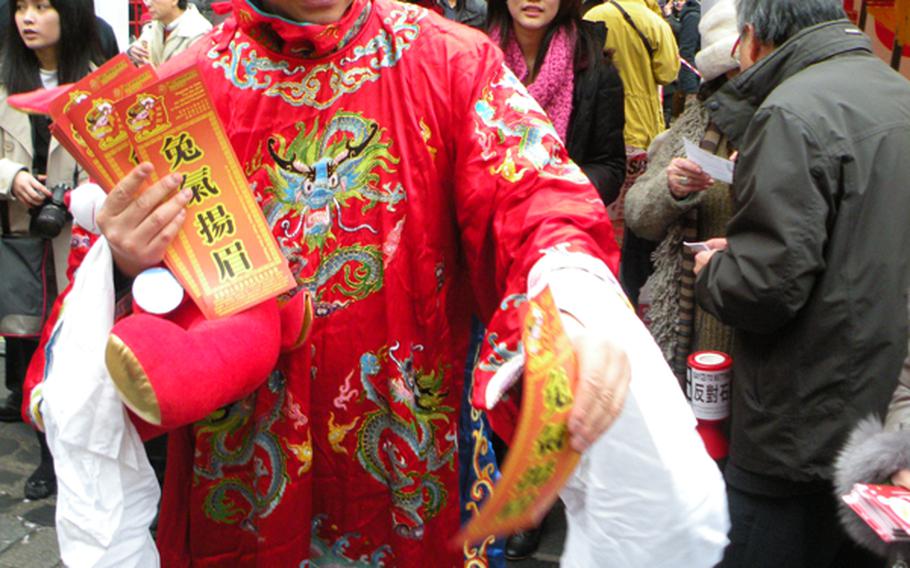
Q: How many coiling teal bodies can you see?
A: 3